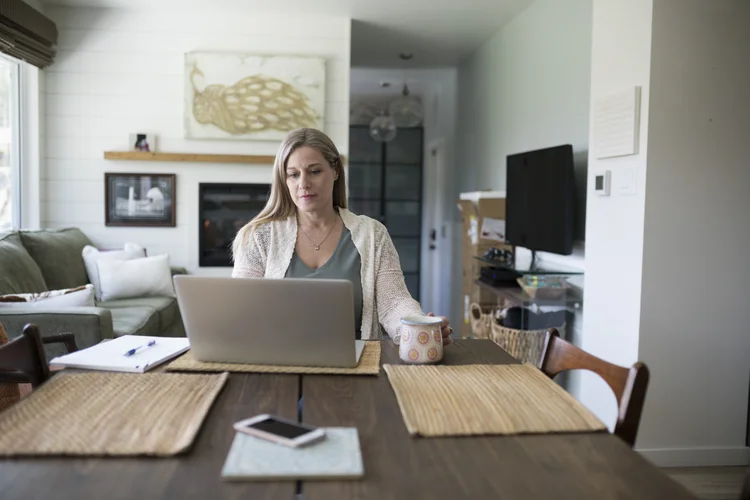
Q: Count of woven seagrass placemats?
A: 3